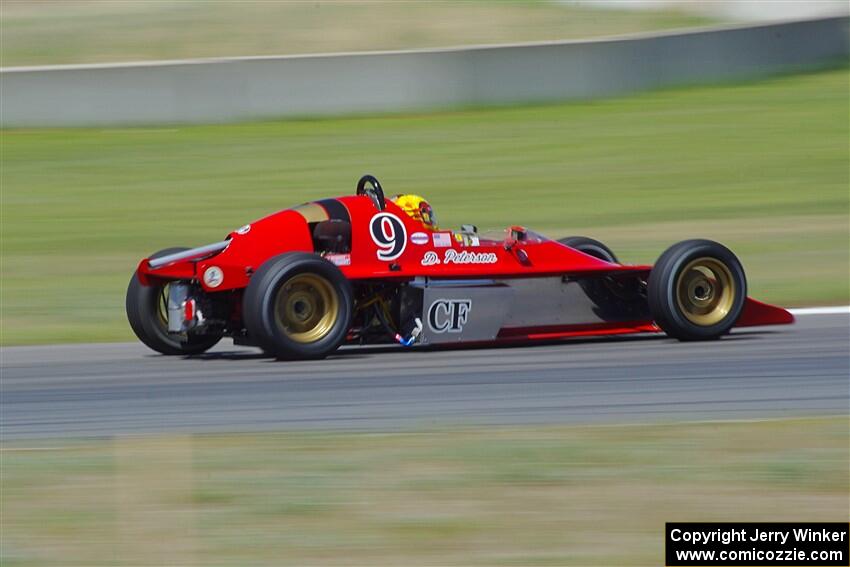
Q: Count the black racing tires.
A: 4